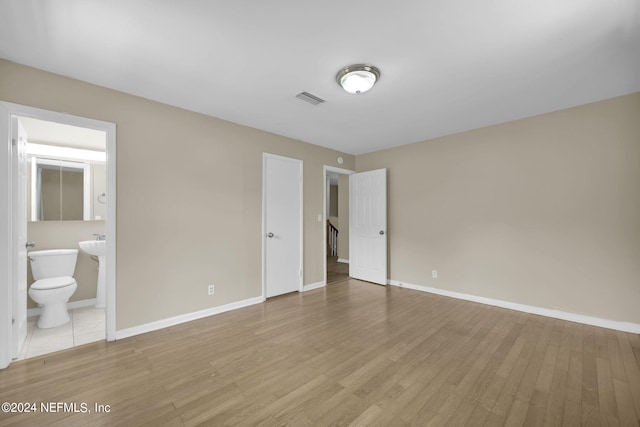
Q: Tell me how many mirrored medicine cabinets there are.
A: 1